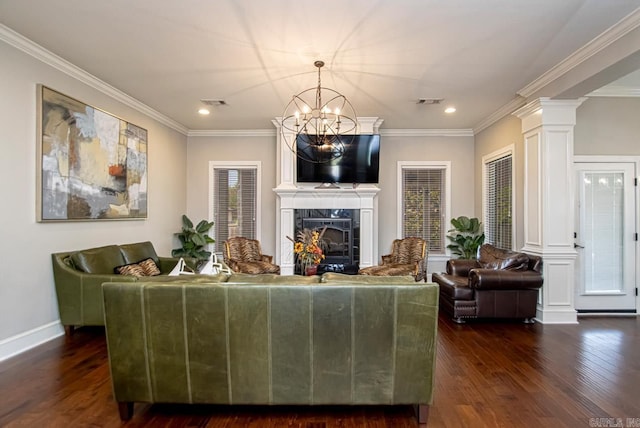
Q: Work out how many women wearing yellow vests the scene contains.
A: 0